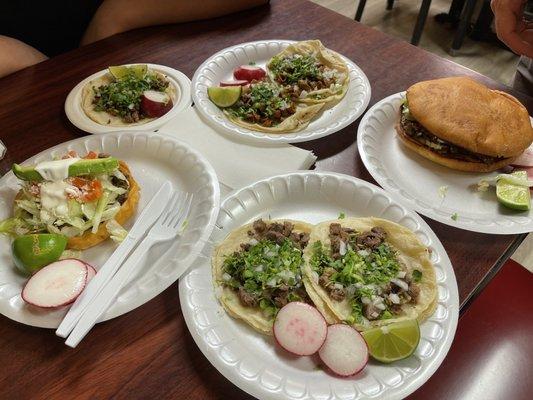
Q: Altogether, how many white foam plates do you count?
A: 5